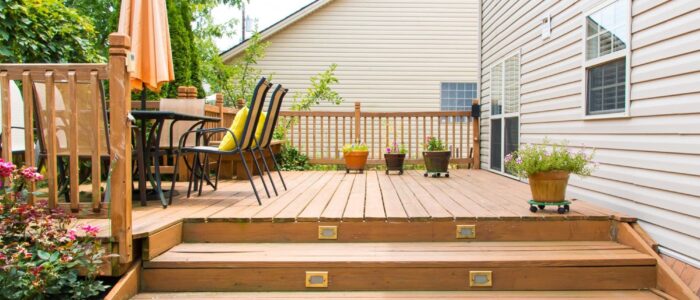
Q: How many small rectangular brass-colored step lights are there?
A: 4